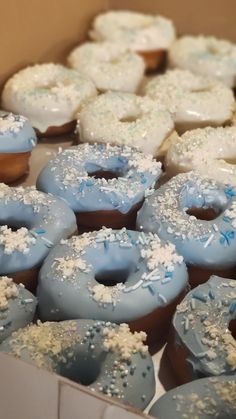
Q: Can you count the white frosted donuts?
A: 7